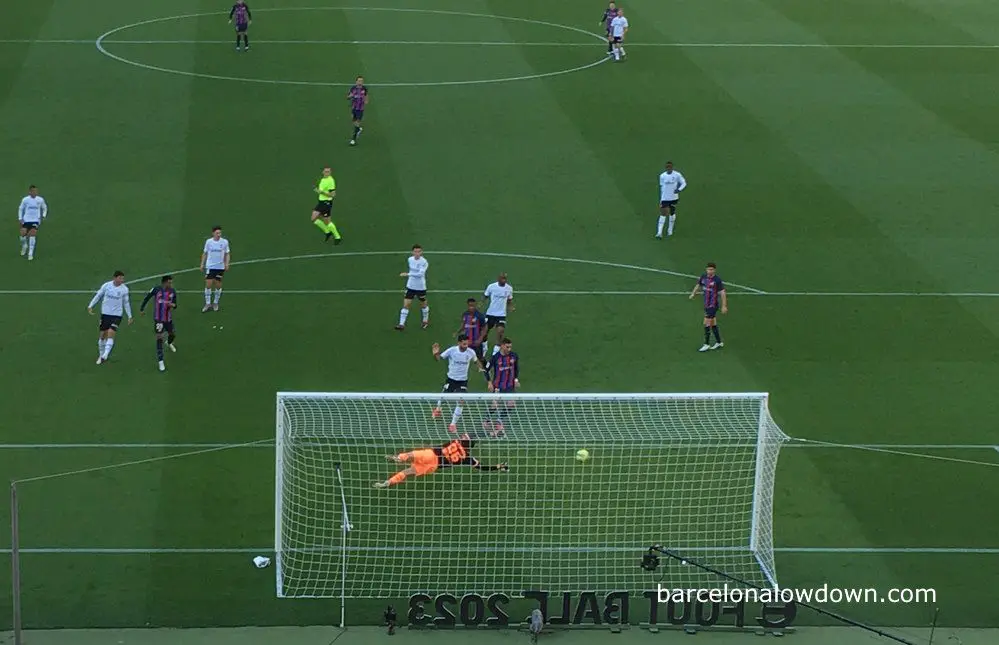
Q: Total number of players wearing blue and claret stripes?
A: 7